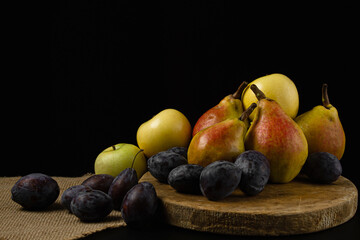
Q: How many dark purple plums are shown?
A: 12